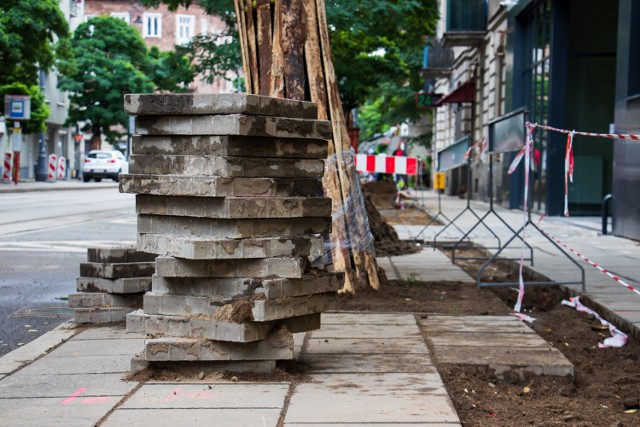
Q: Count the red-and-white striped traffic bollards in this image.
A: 3